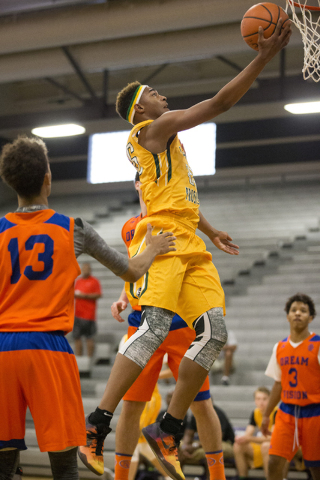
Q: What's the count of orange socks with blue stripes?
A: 2